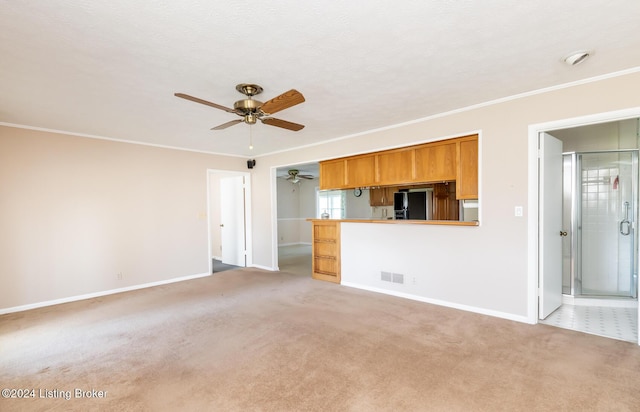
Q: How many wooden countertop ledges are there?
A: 1